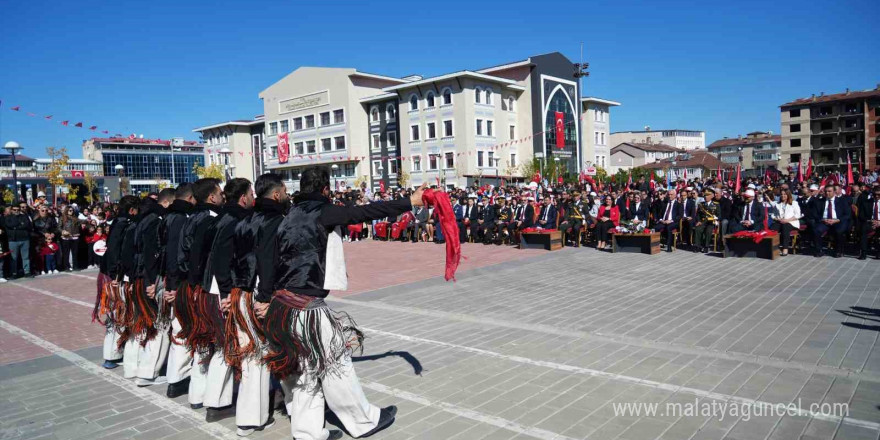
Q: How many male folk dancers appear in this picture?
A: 8